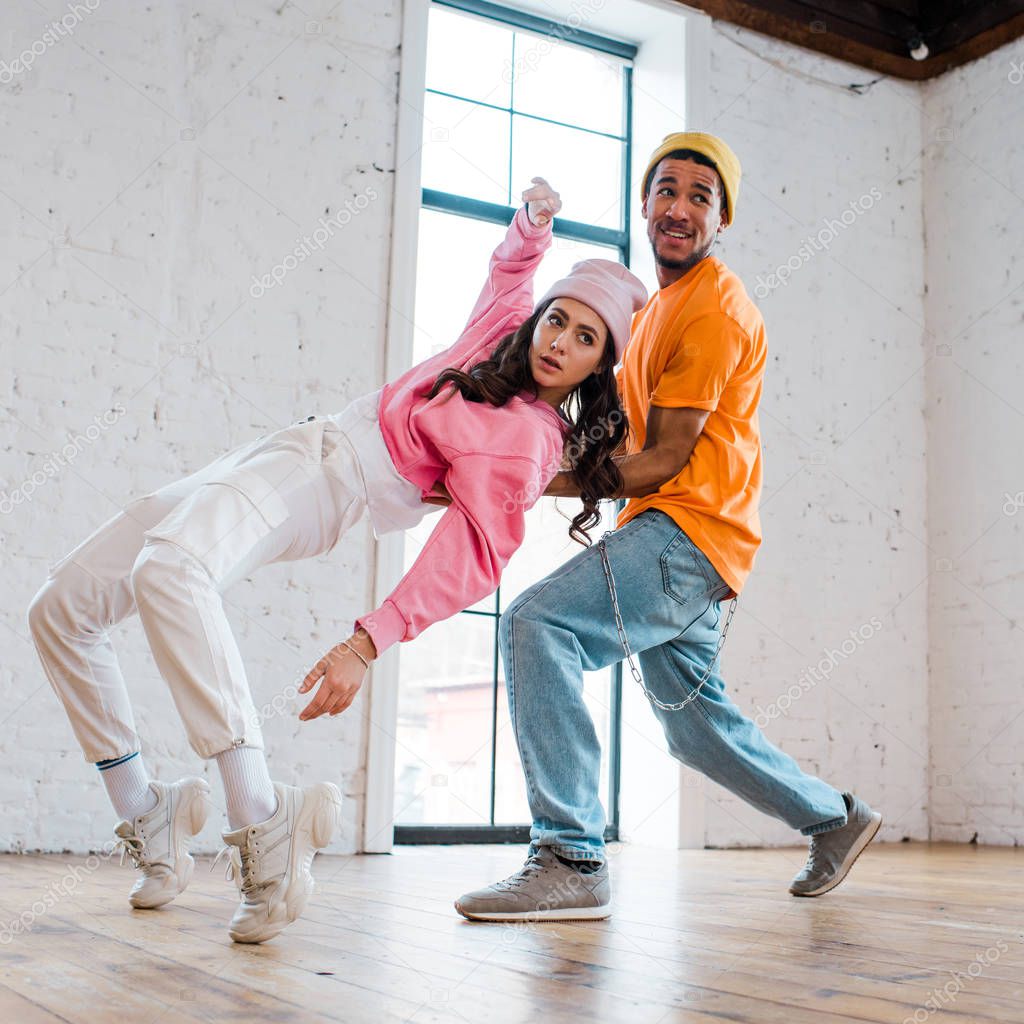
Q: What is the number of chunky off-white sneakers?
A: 2